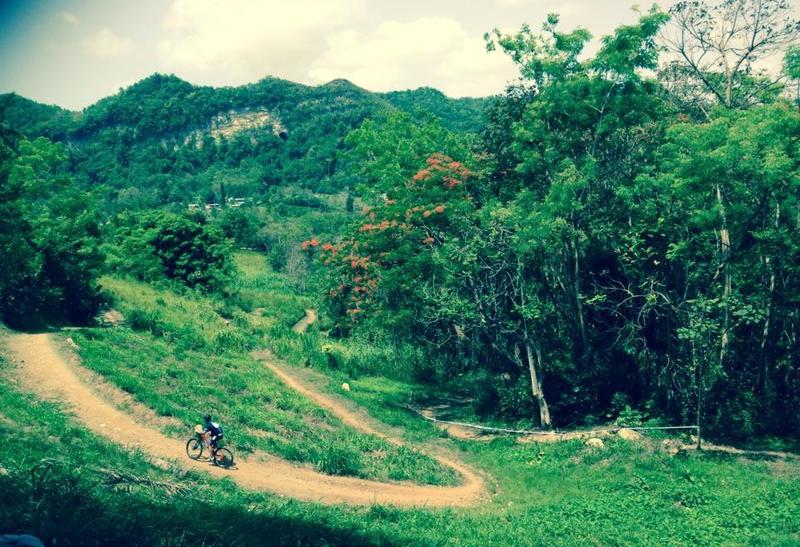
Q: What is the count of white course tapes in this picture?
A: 1